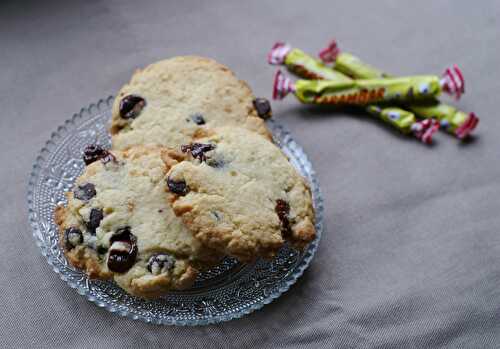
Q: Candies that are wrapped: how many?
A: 3